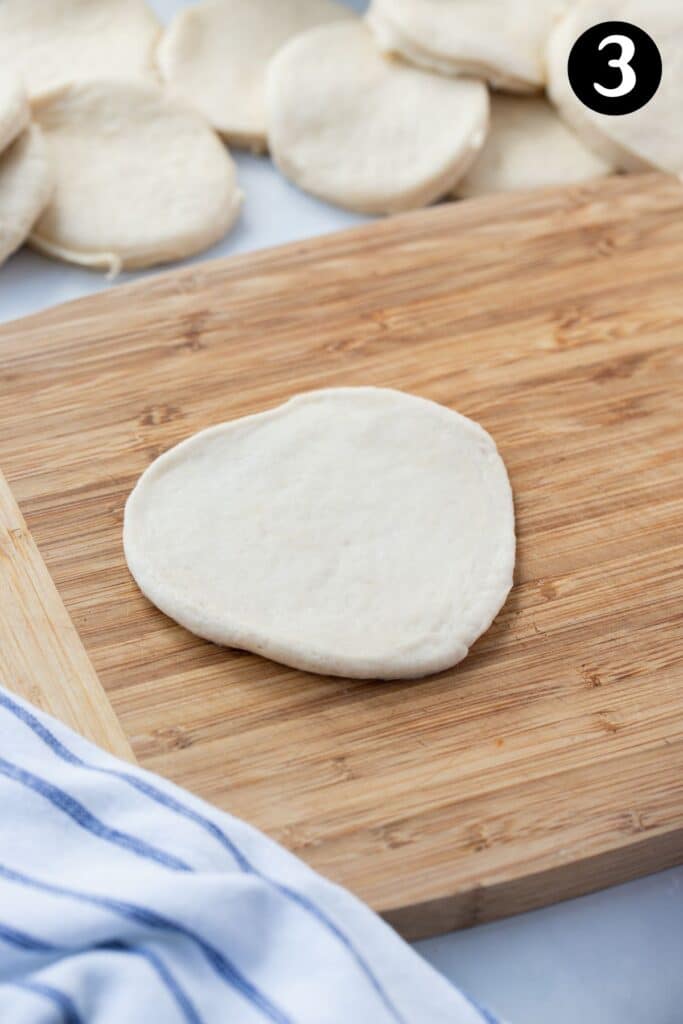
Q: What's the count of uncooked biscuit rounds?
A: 10